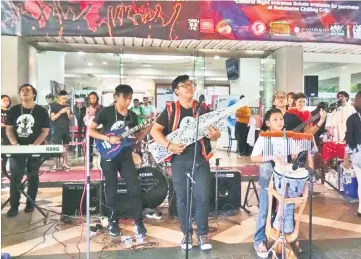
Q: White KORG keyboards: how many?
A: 1